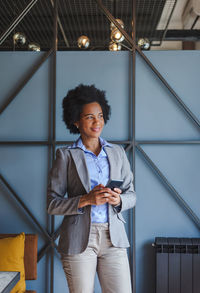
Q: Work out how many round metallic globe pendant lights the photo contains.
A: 7